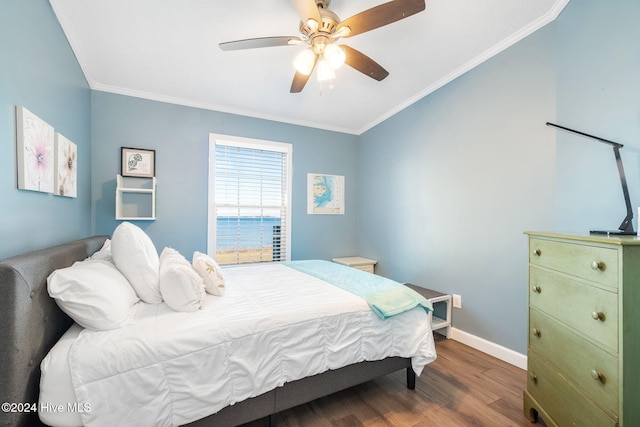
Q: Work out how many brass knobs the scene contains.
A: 7